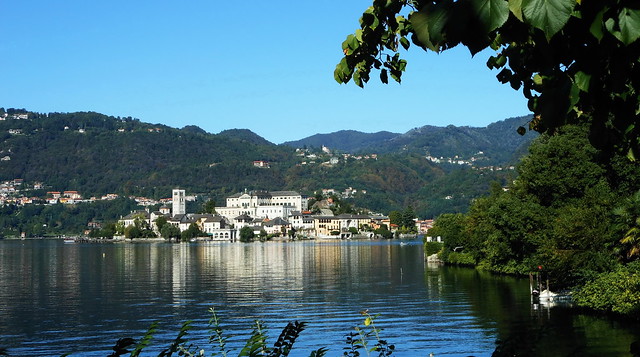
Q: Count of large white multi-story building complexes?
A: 1